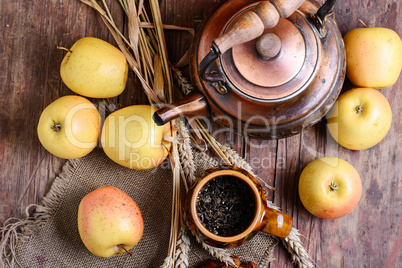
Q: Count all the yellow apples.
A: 7